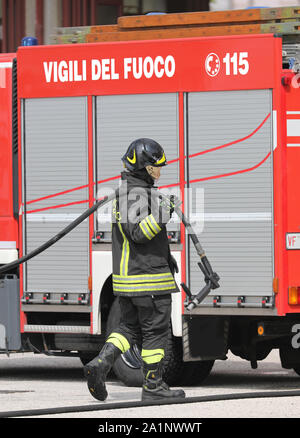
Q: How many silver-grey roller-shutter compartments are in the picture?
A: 3